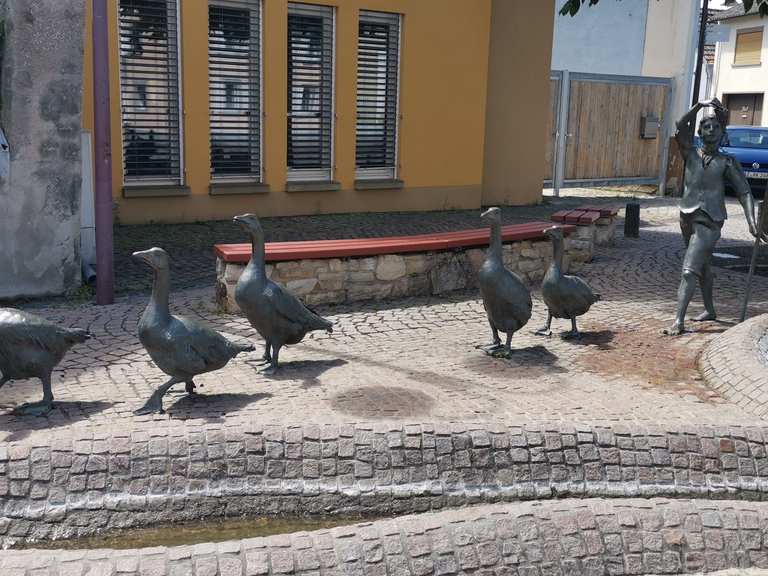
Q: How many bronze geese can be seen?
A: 5